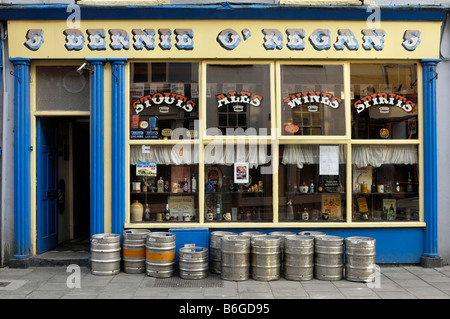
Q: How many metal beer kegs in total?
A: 13